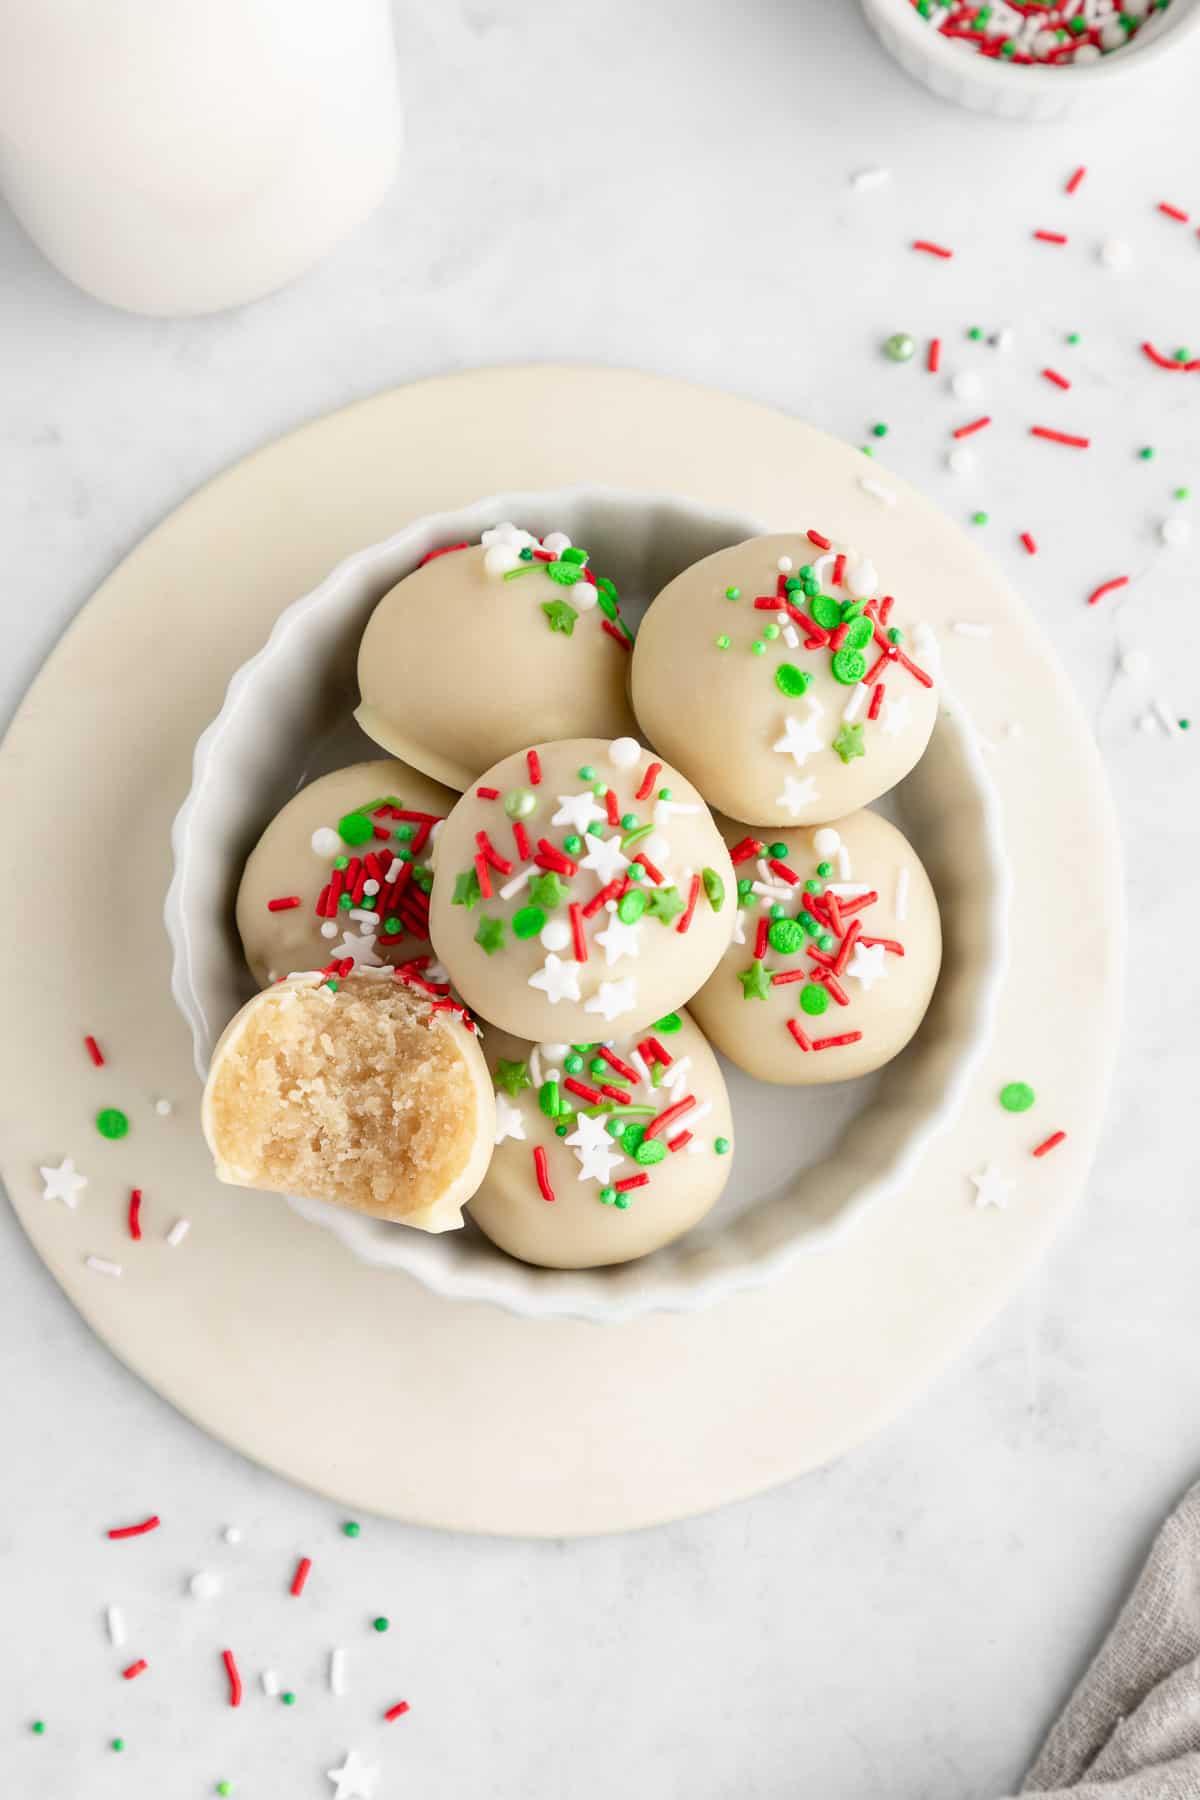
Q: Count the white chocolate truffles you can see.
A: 7